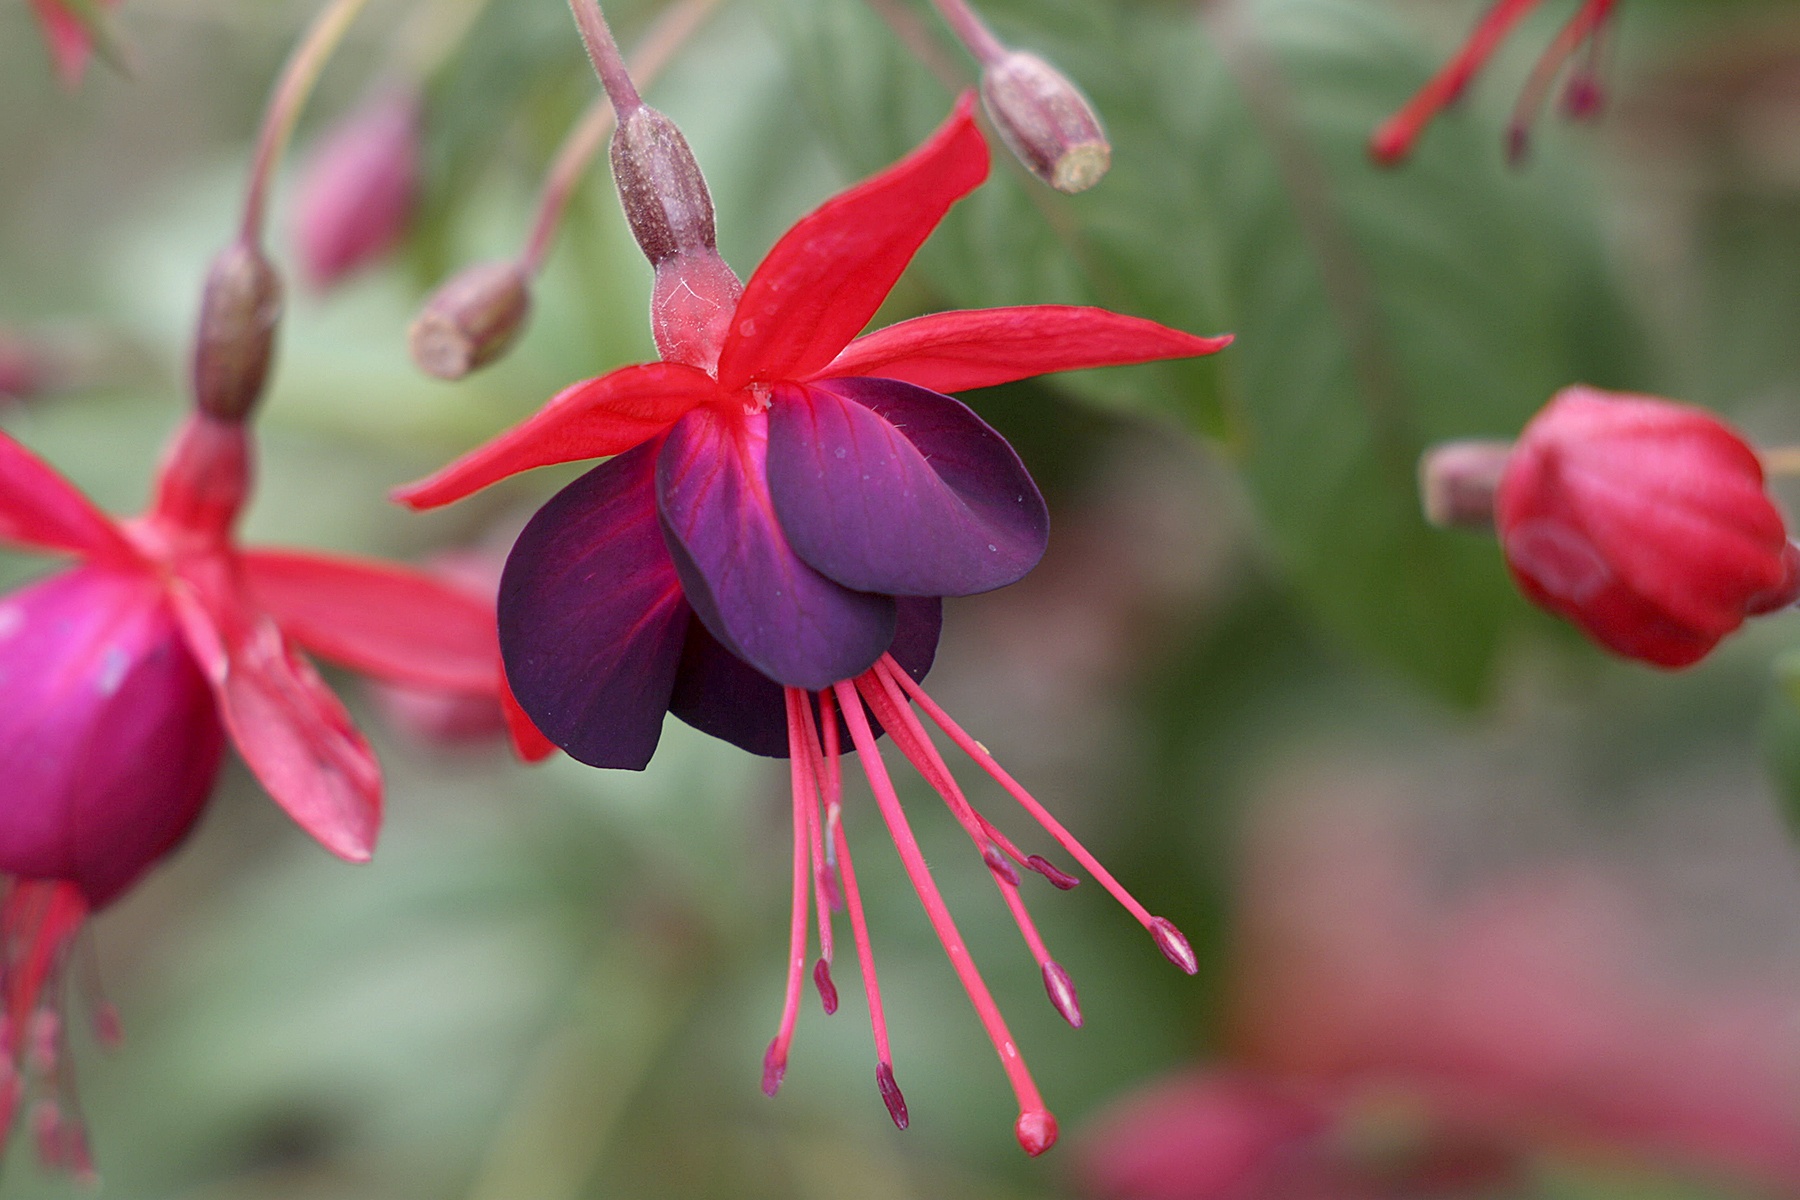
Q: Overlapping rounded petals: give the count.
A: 4